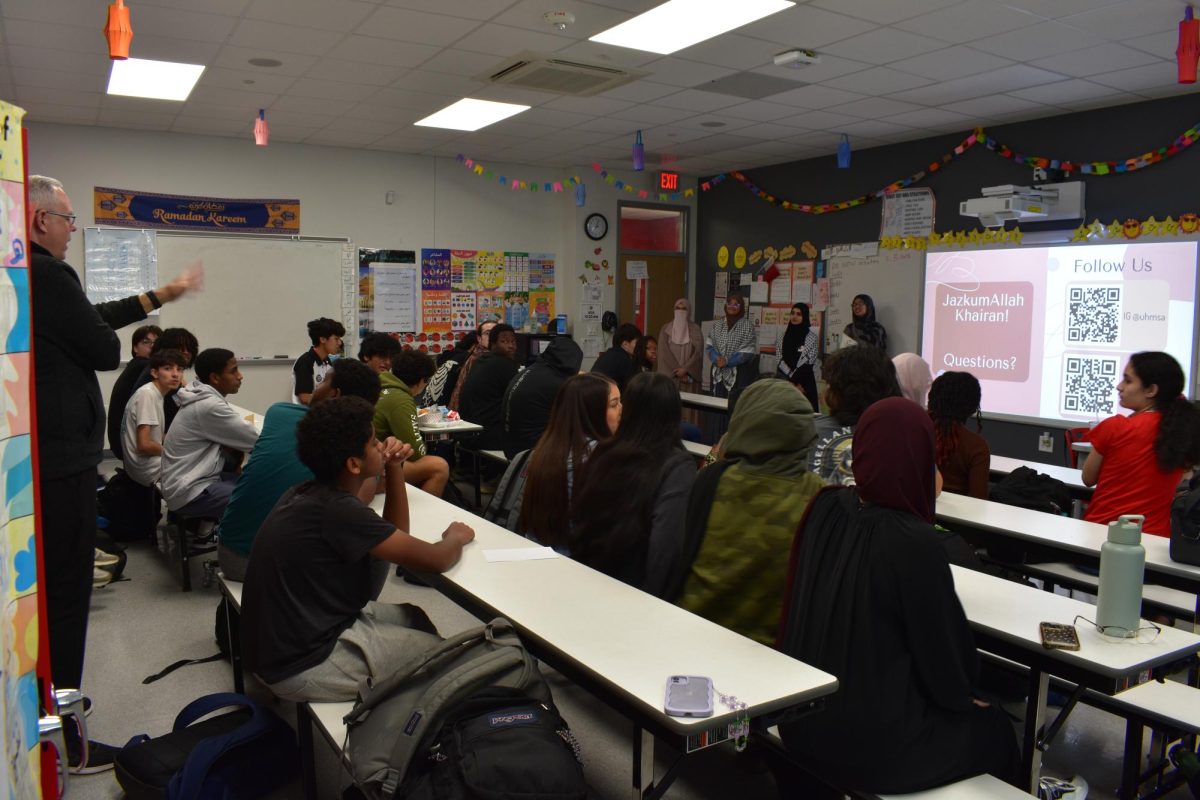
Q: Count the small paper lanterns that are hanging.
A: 6